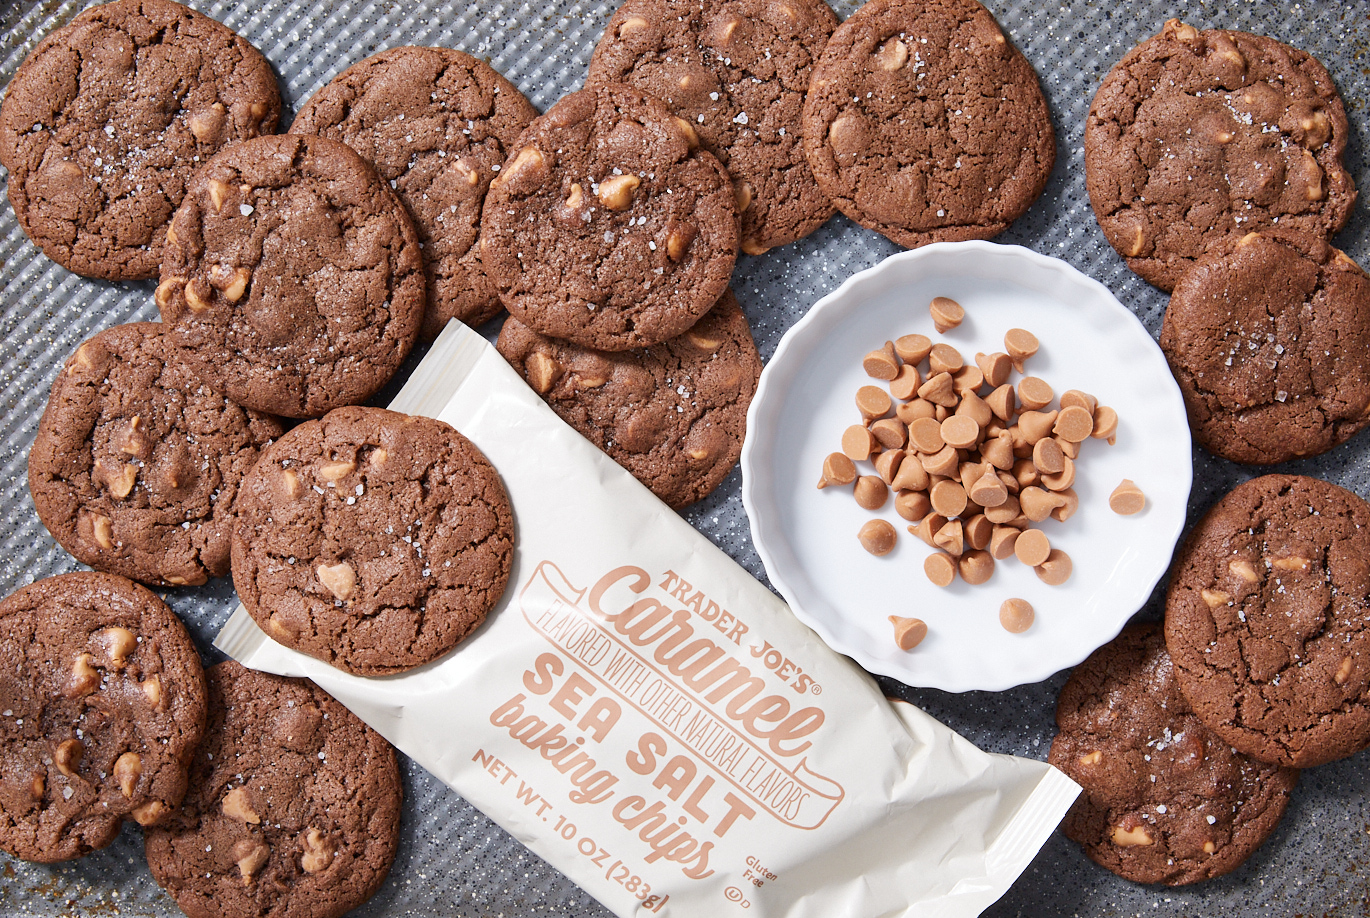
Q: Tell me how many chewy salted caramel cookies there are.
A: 15